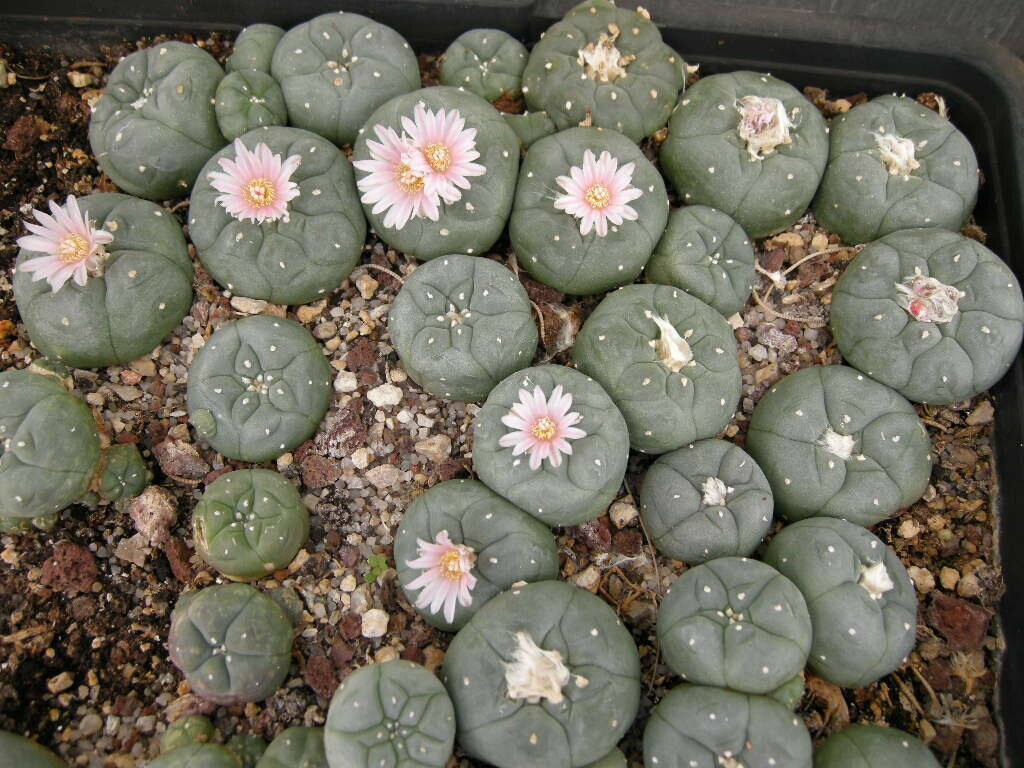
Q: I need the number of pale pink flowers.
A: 7